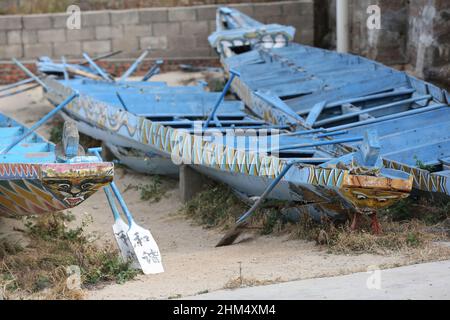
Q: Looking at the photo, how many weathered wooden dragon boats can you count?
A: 3